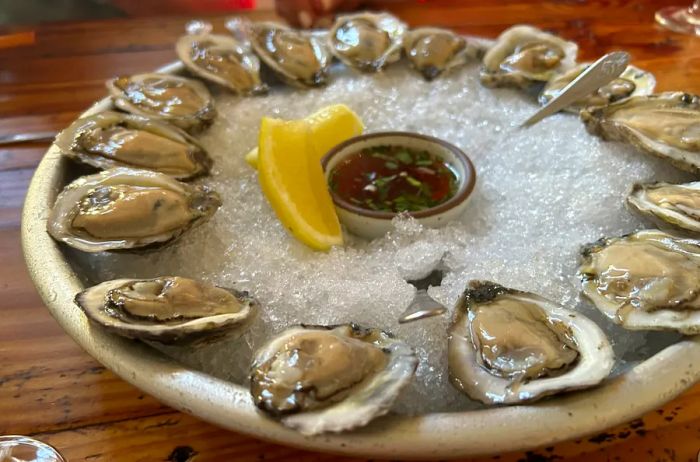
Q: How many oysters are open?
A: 15